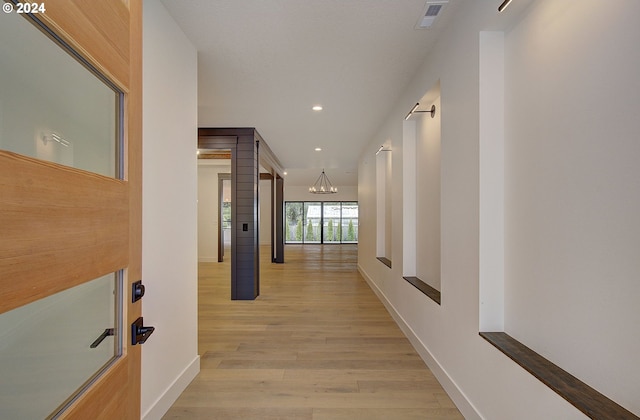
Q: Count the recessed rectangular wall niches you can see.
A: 3